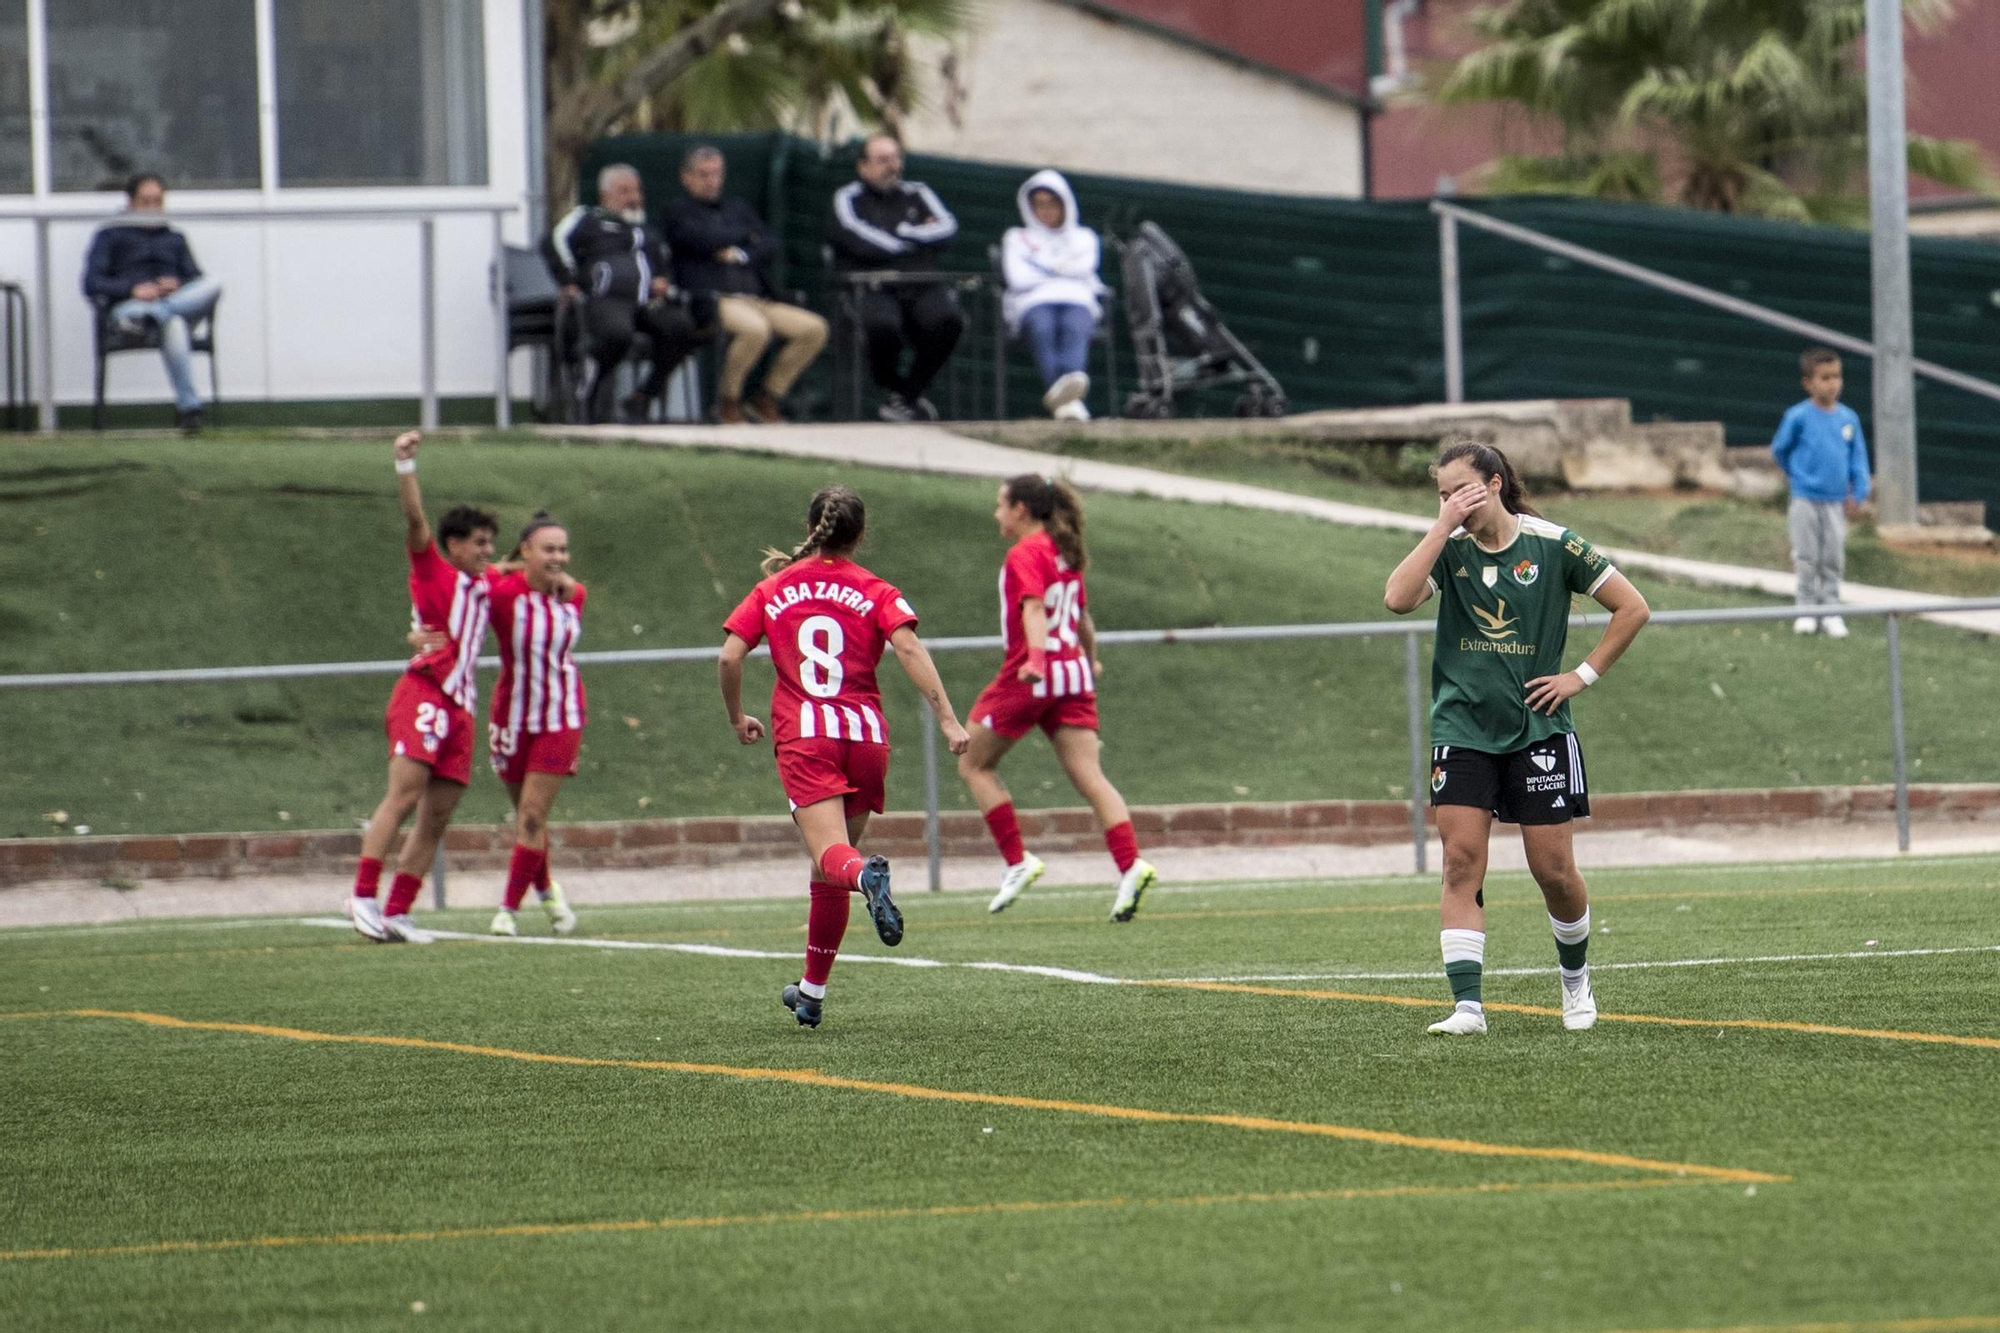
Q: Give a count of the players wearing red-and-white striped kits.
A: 4